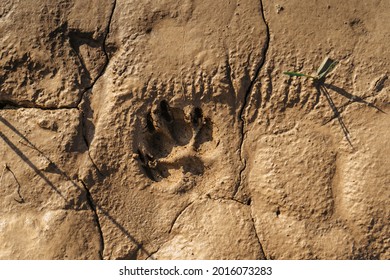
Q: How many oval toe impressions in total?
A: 4